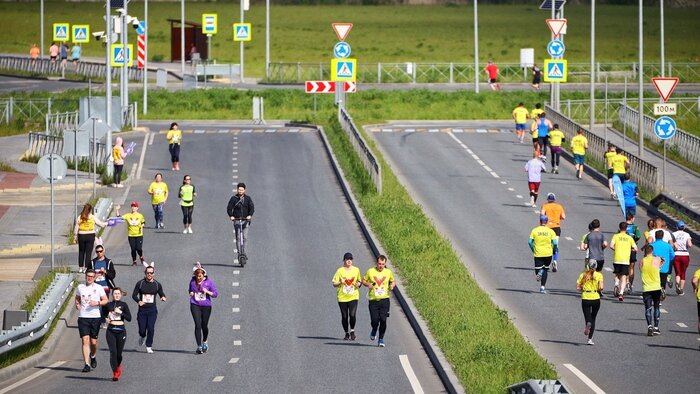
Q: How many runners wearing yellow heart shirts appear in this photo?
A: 2